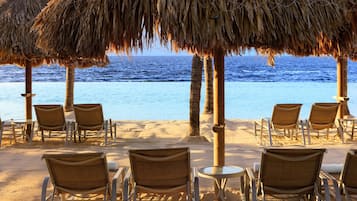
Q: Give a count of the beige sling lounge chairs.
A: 8